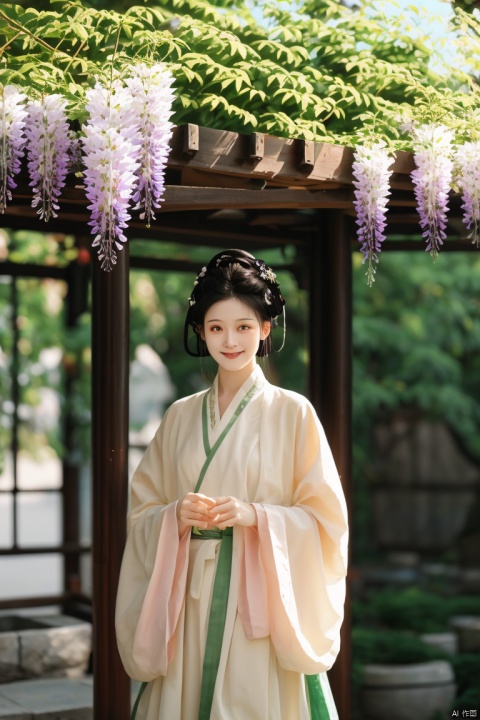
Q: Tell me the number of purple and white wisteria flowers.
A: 7